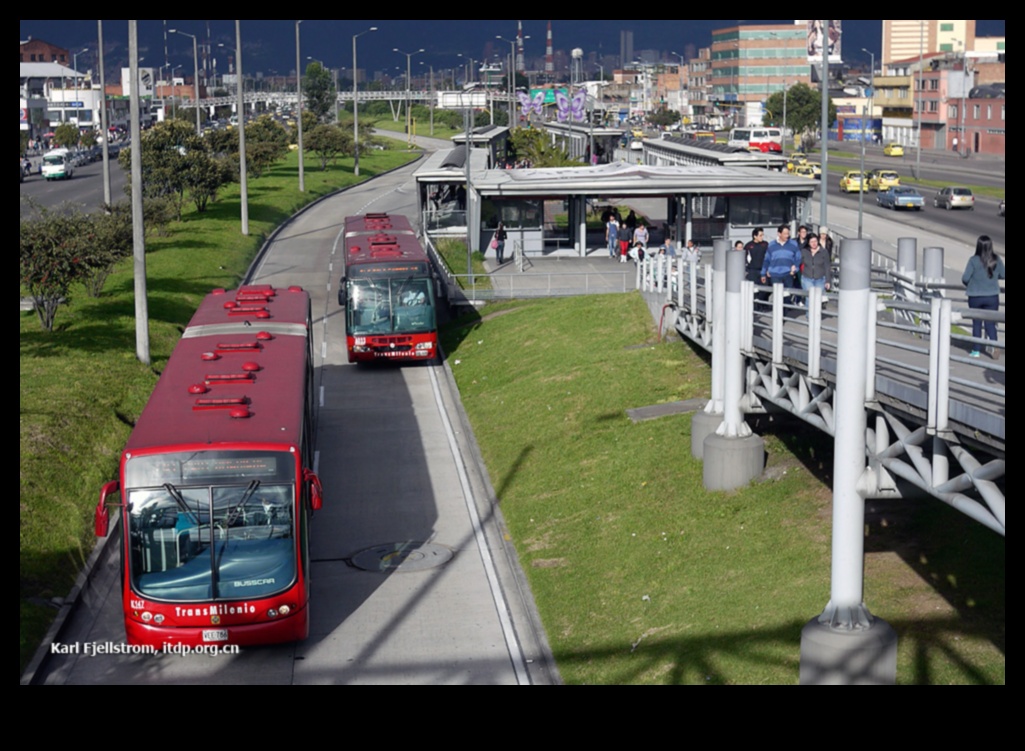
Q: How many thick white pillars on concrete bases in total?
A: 3